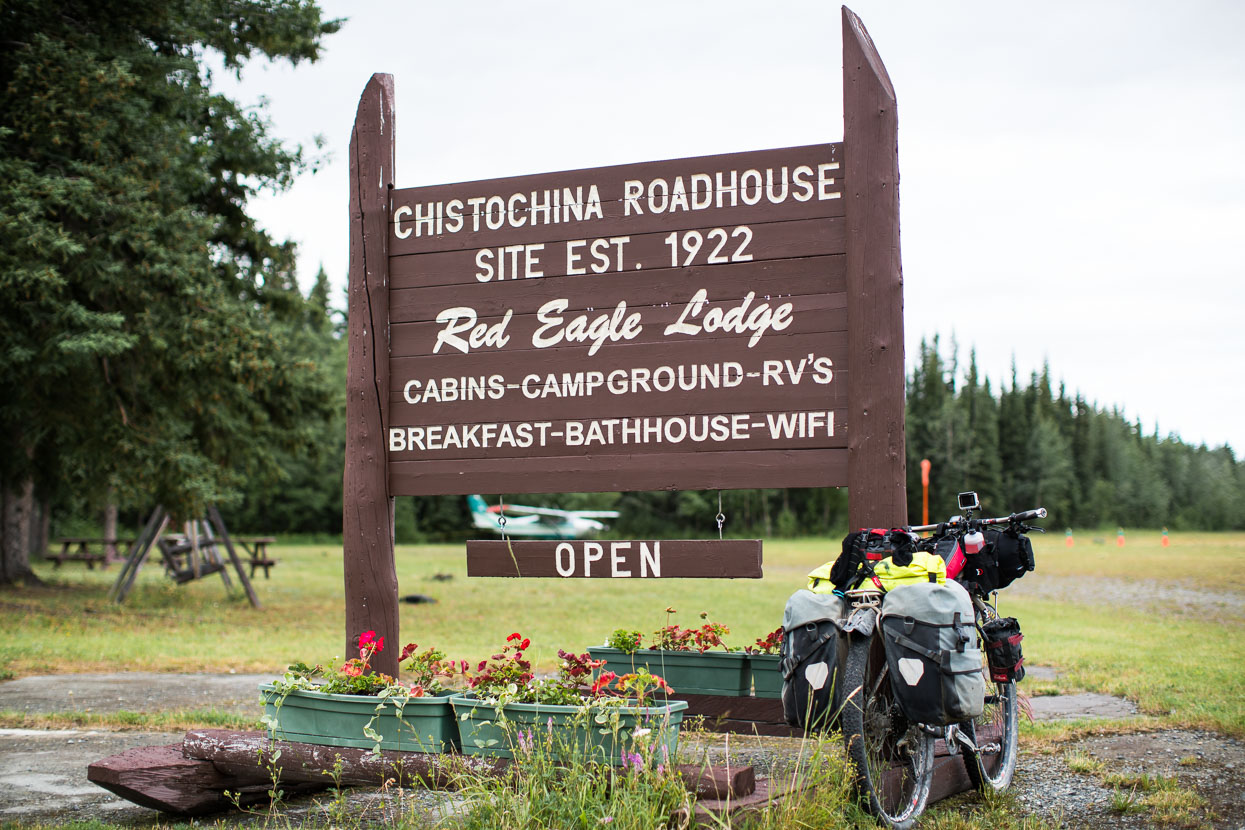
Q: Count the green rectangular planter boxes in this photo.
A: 4